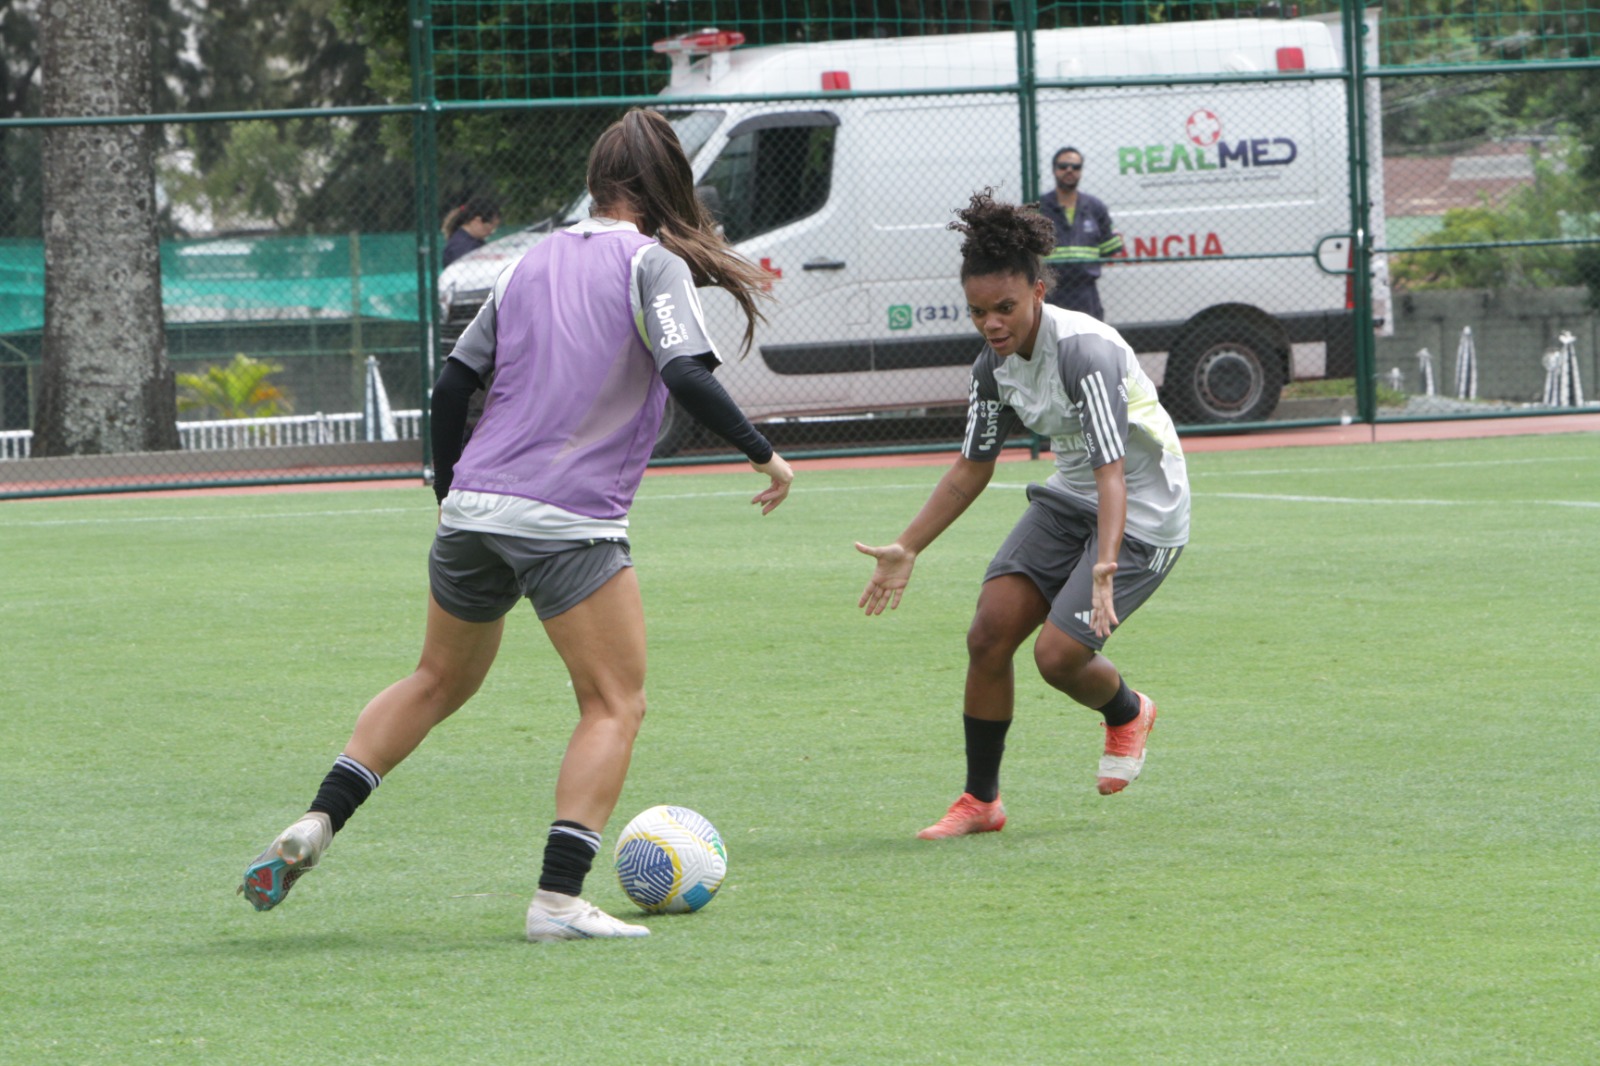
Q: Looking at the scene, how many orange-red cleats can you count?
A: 2